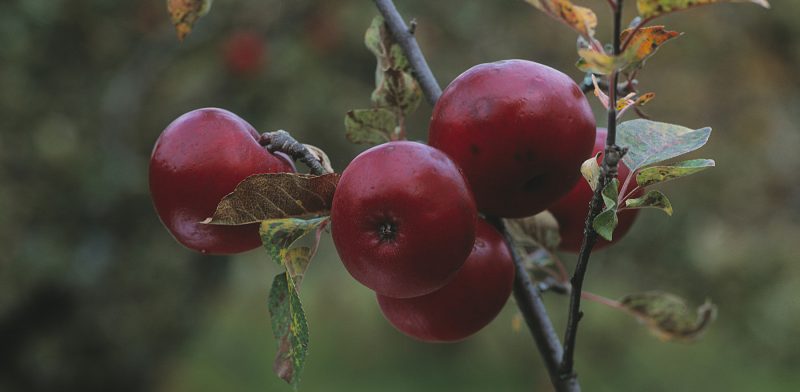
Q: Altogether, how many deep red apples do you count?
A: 5